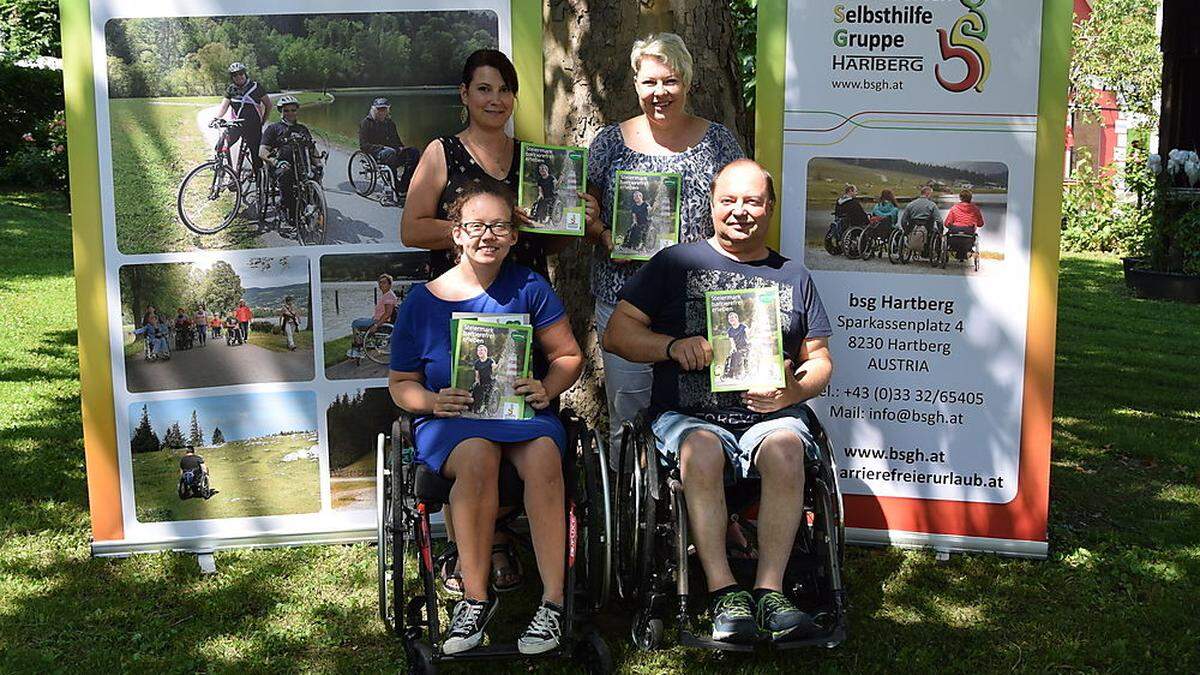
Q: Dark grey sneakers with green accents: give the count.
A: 2